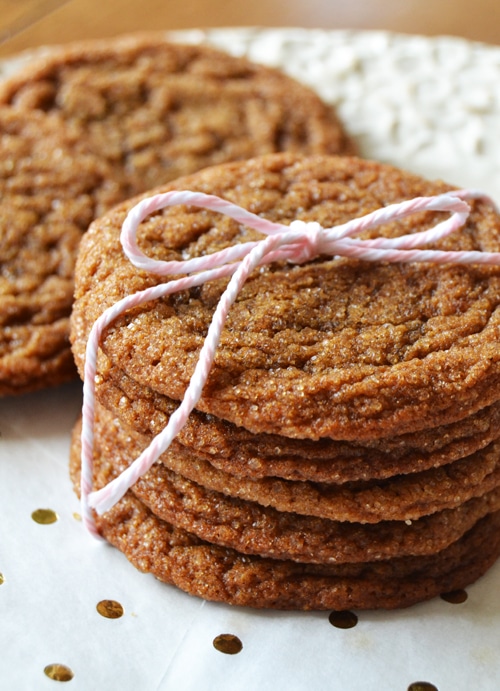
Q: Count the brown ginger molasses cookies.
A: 7